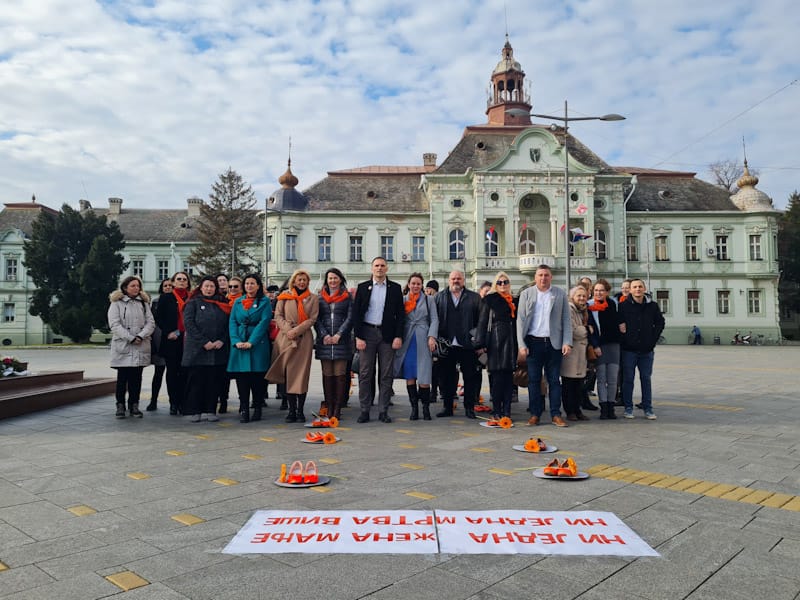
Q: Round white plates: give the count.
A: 6